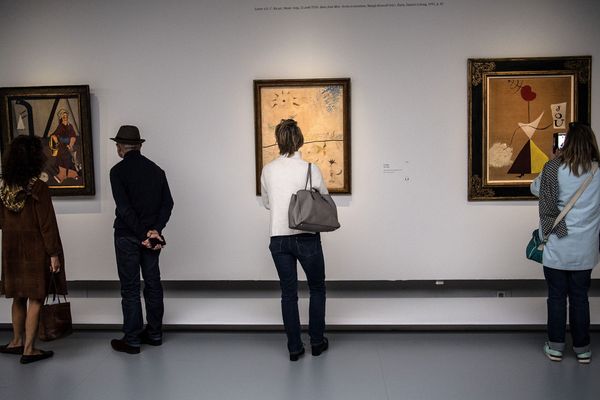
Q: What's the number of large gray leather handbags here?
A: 1